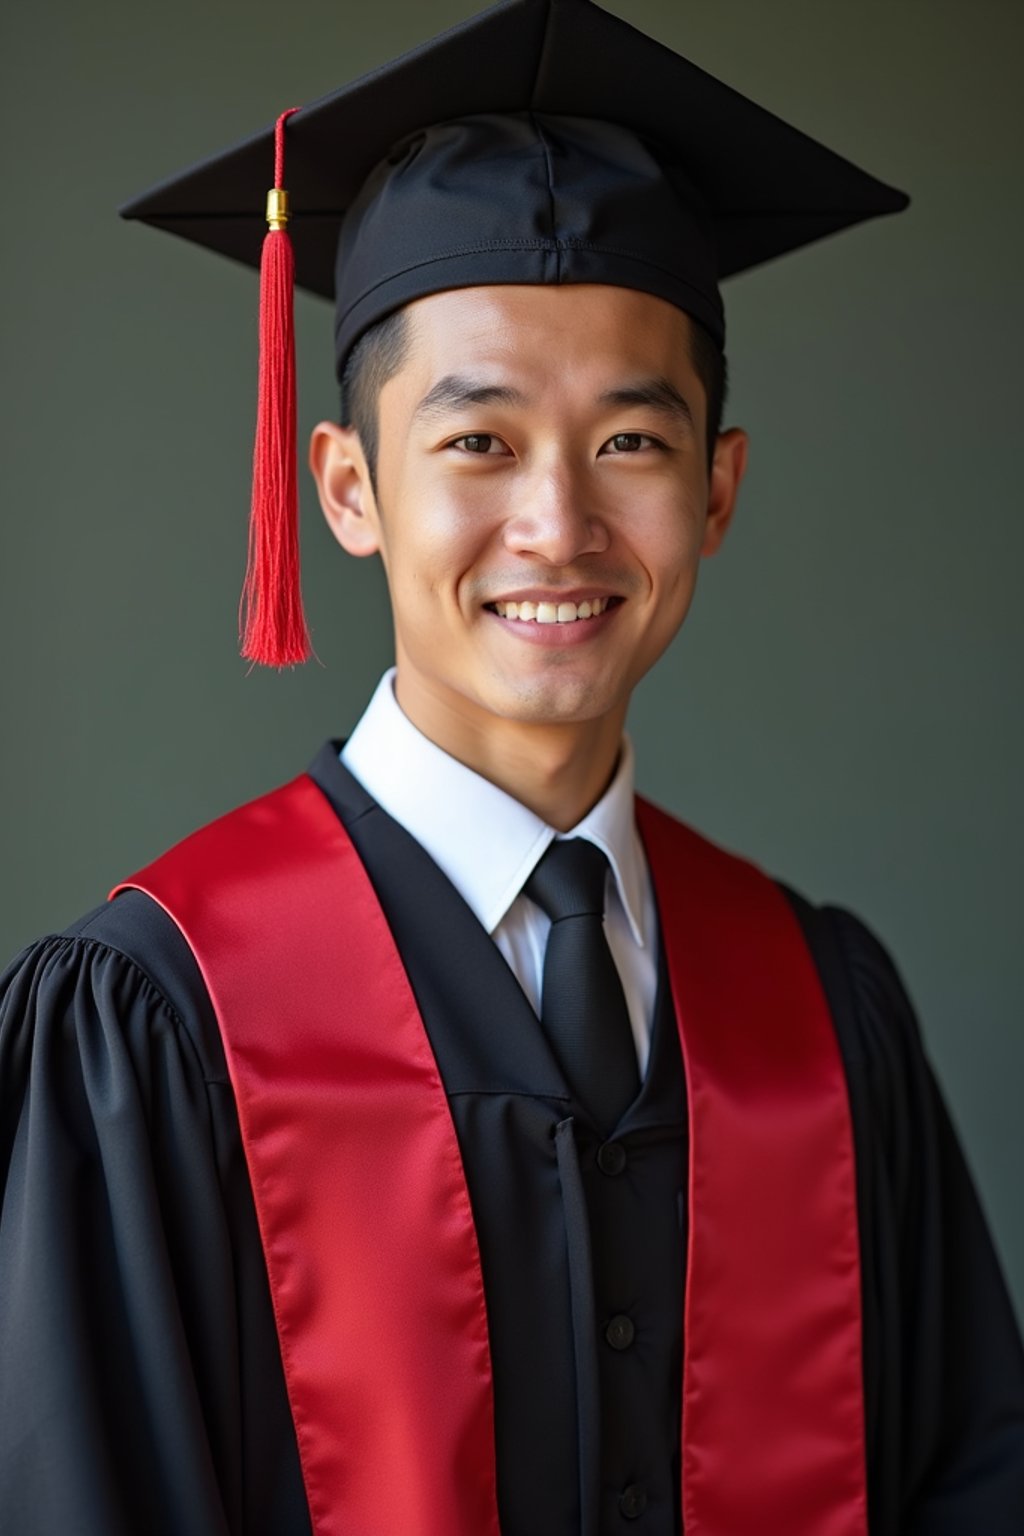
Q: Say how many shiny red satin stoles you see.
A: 1